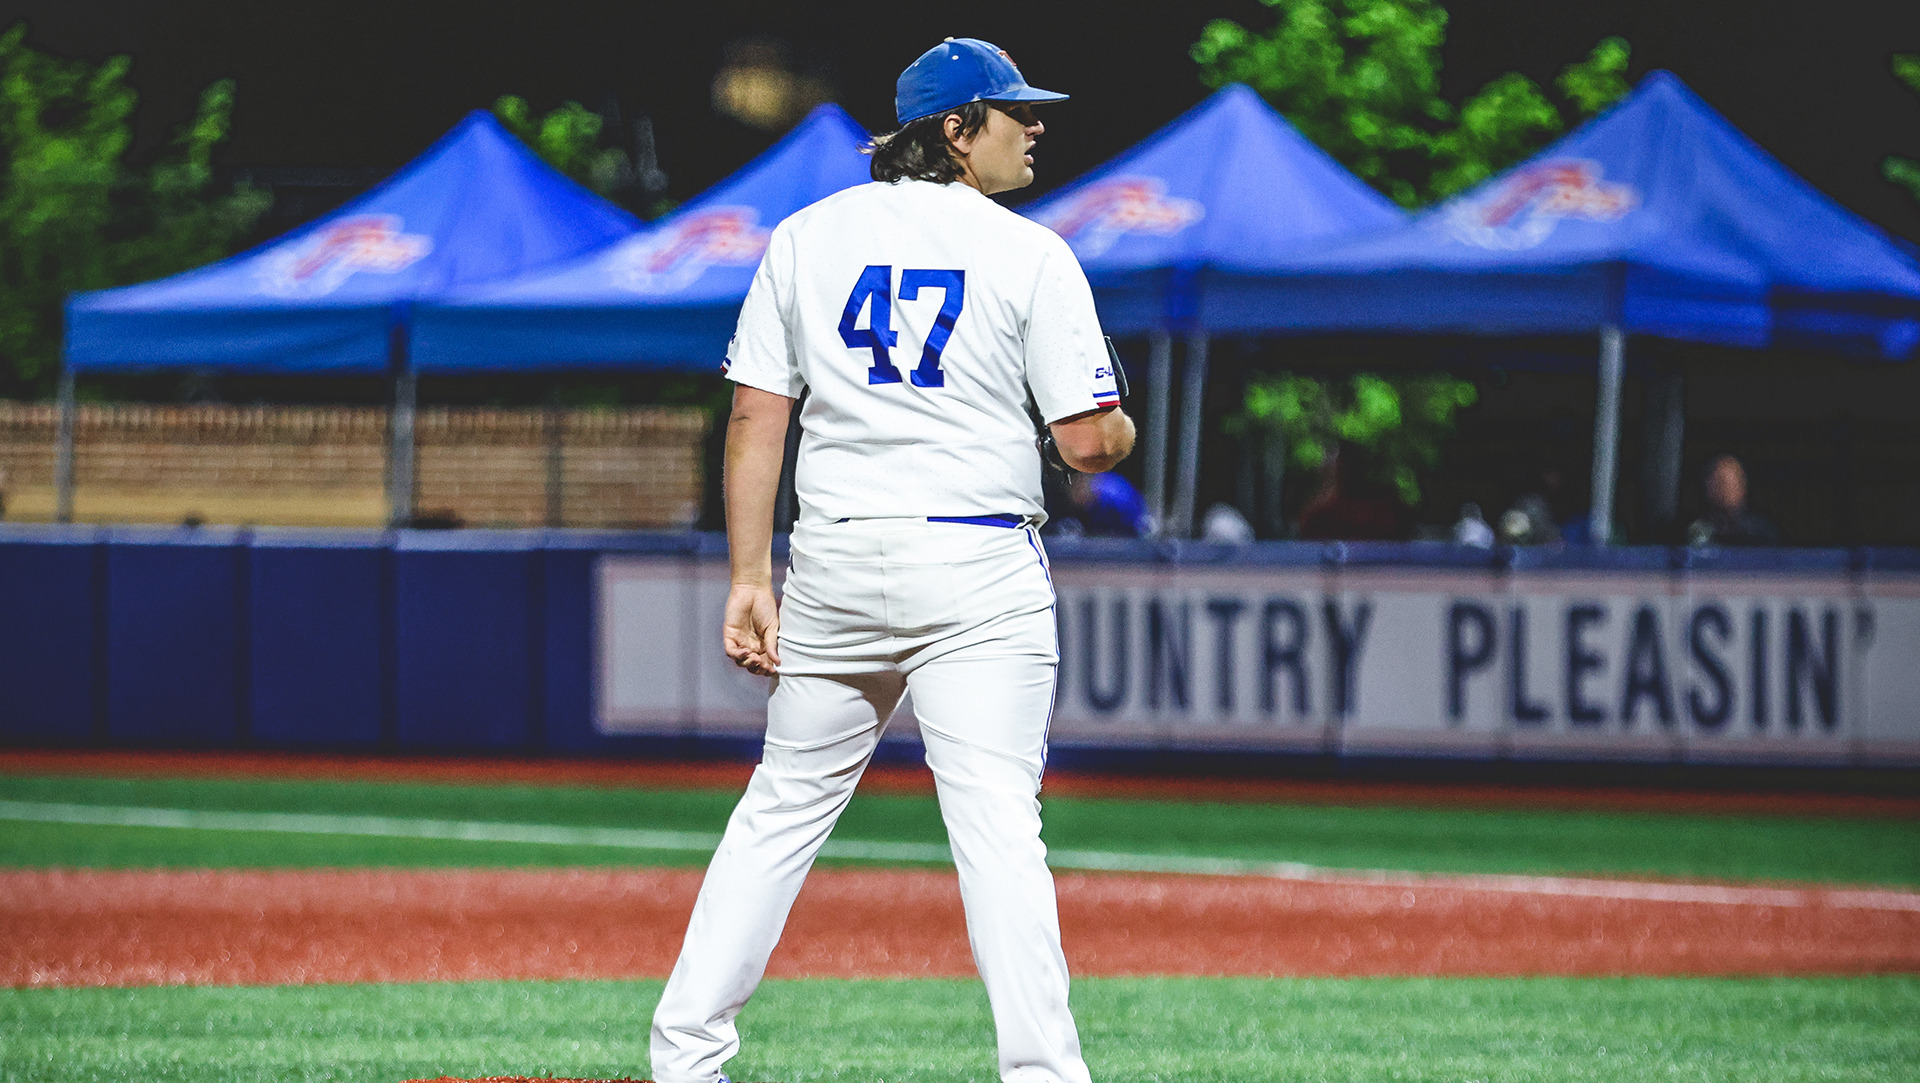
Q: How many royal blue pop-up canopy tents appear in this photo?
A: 4